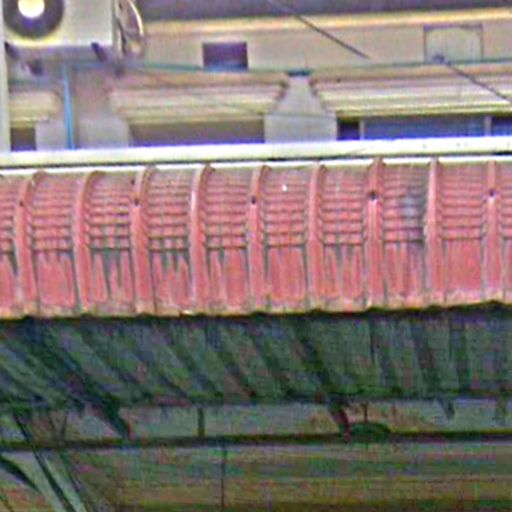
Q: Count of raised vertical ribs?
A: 9